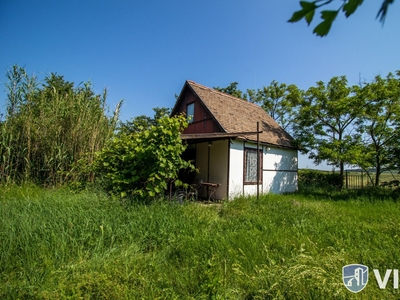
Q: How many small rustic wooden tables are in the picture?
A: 1